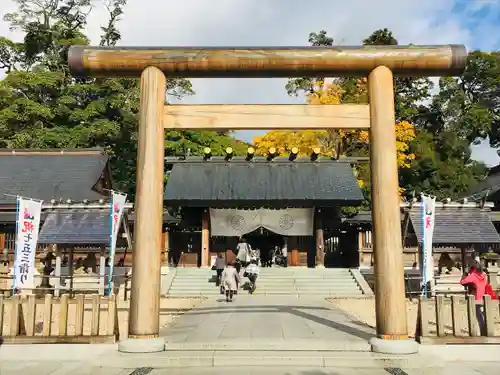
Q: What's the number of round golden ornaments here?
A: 6